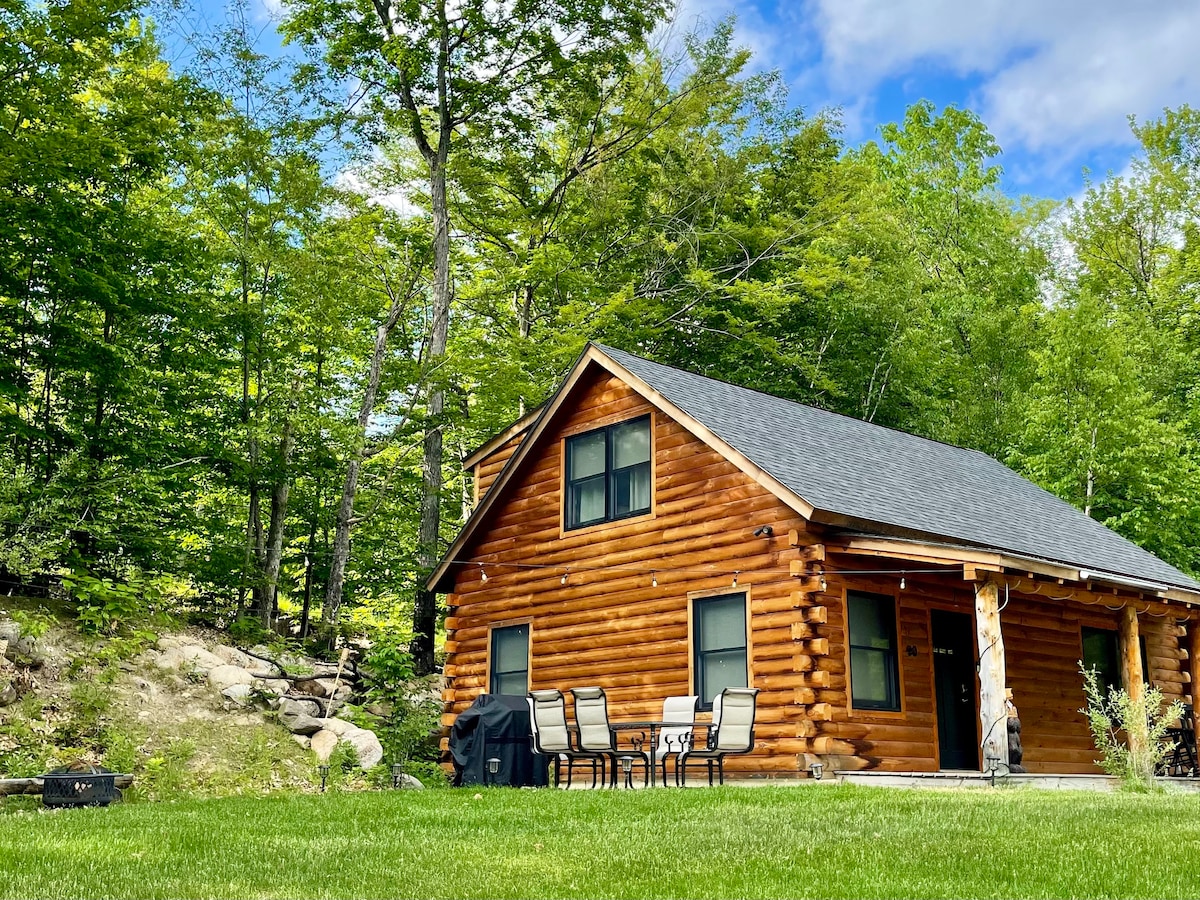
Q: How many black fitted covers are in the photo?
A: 1